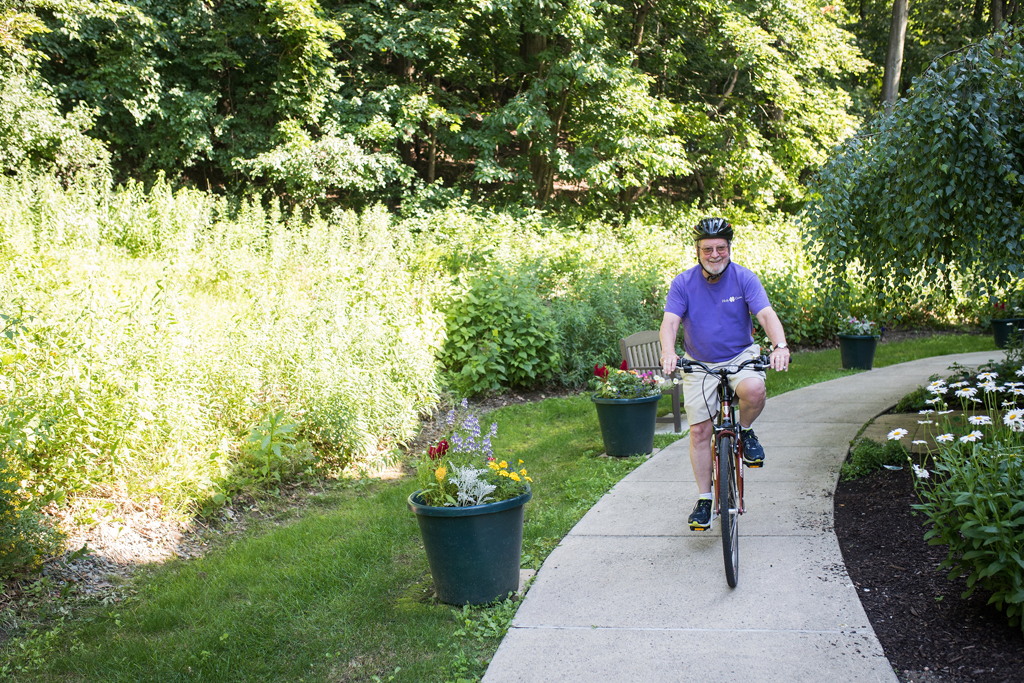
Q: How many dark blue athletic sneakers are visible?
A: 2